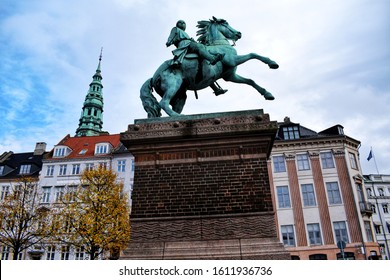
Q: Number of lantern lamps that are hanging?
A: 0